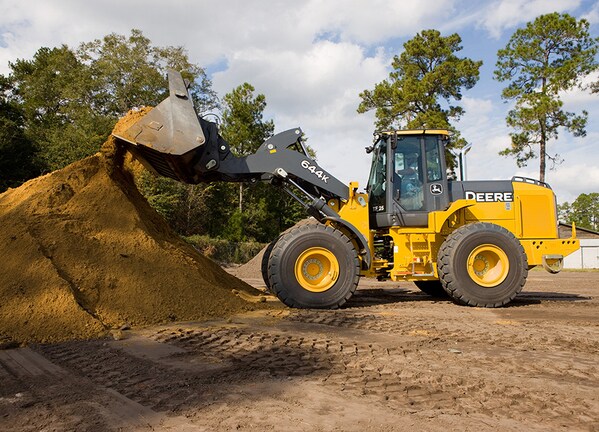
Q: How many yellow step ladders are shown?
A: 1